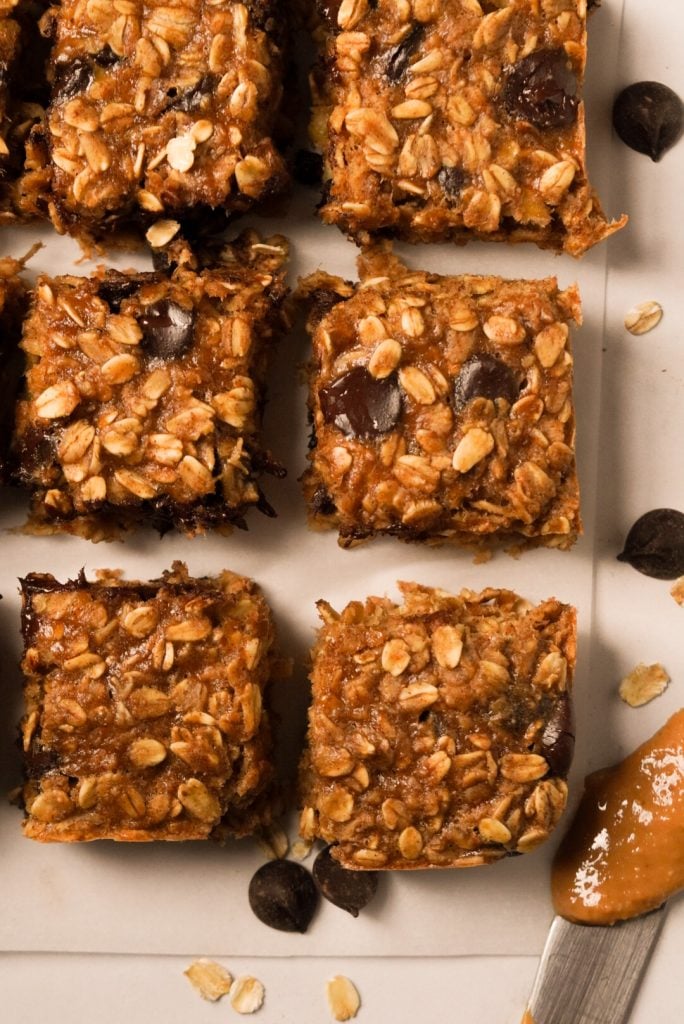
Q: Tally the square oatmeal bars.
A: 6